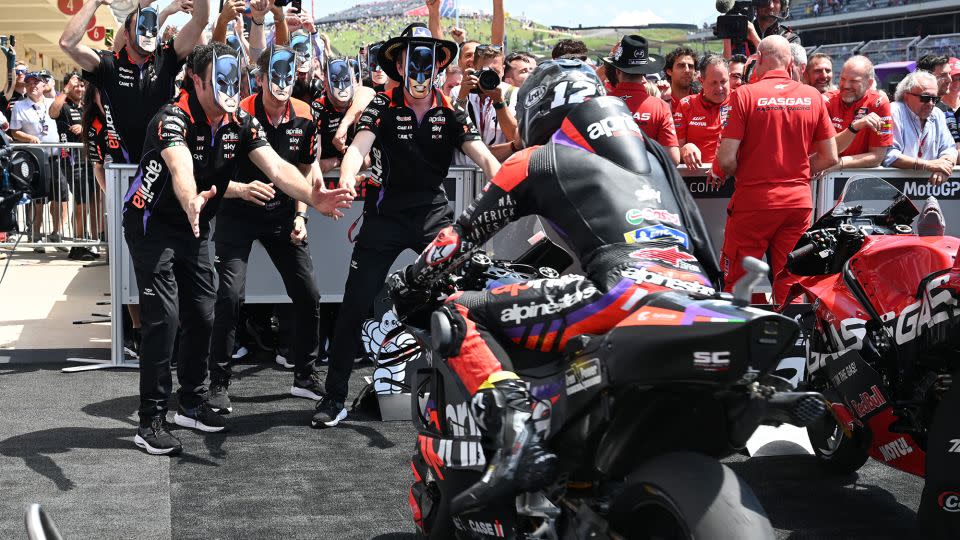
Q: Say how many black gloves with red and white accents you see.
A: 1